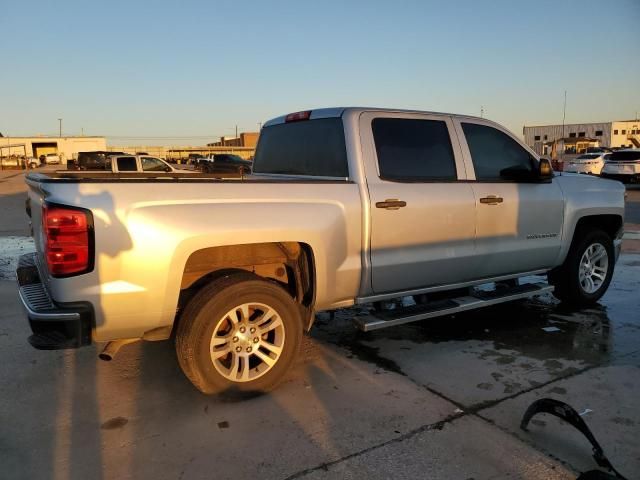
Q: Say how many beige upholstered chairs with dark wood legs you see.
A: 0